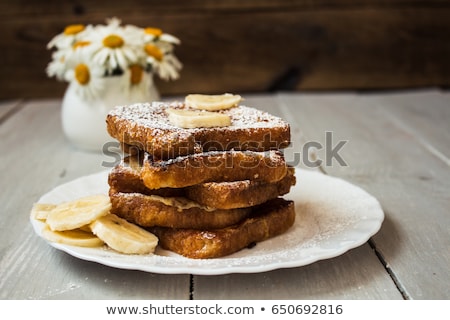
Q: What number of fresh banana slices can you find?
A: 6